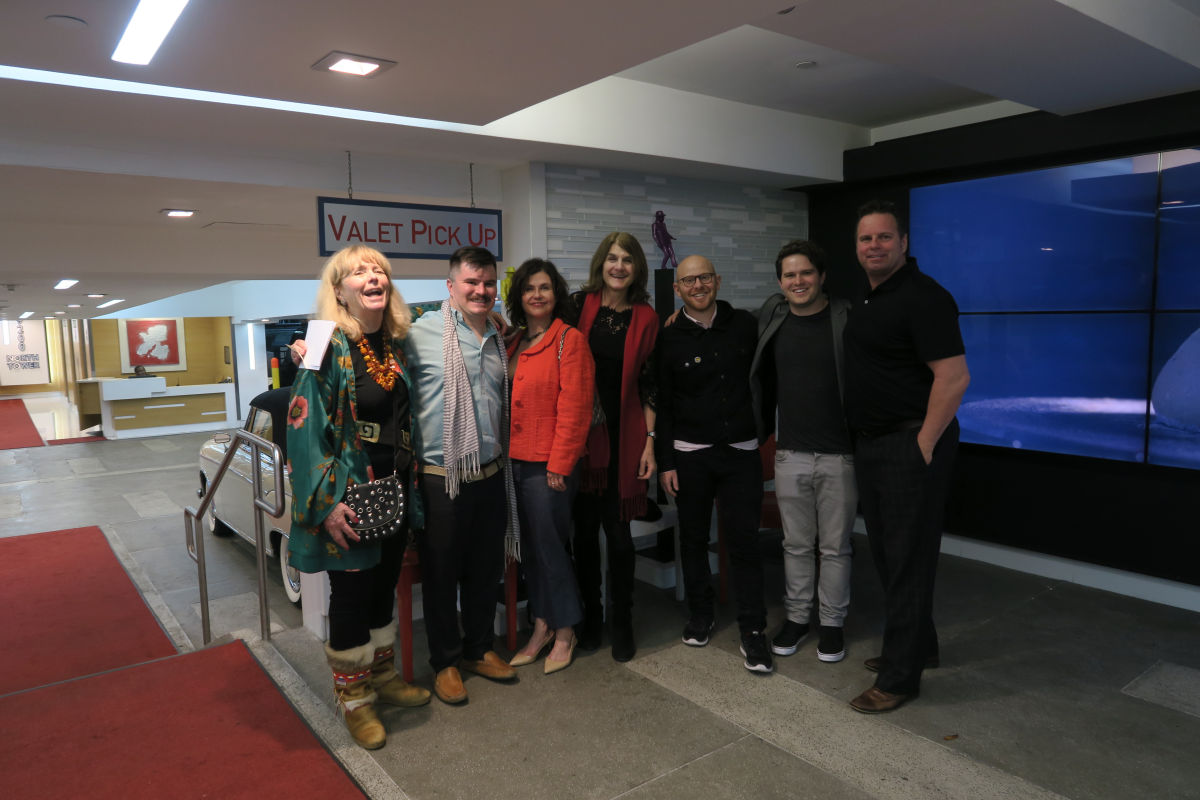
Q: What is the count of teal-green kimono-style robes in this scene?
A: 1